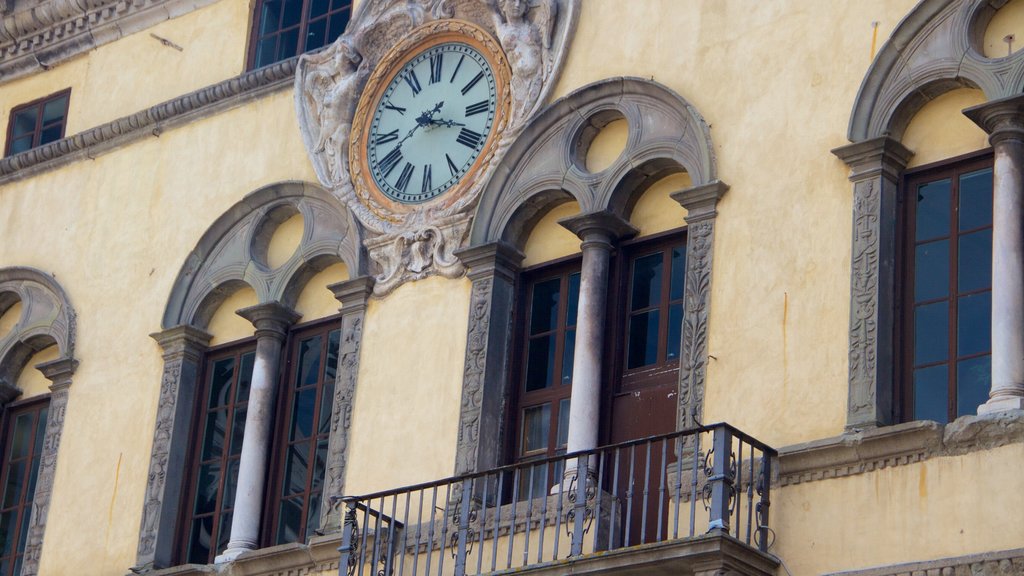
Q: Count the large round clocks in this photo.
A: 1